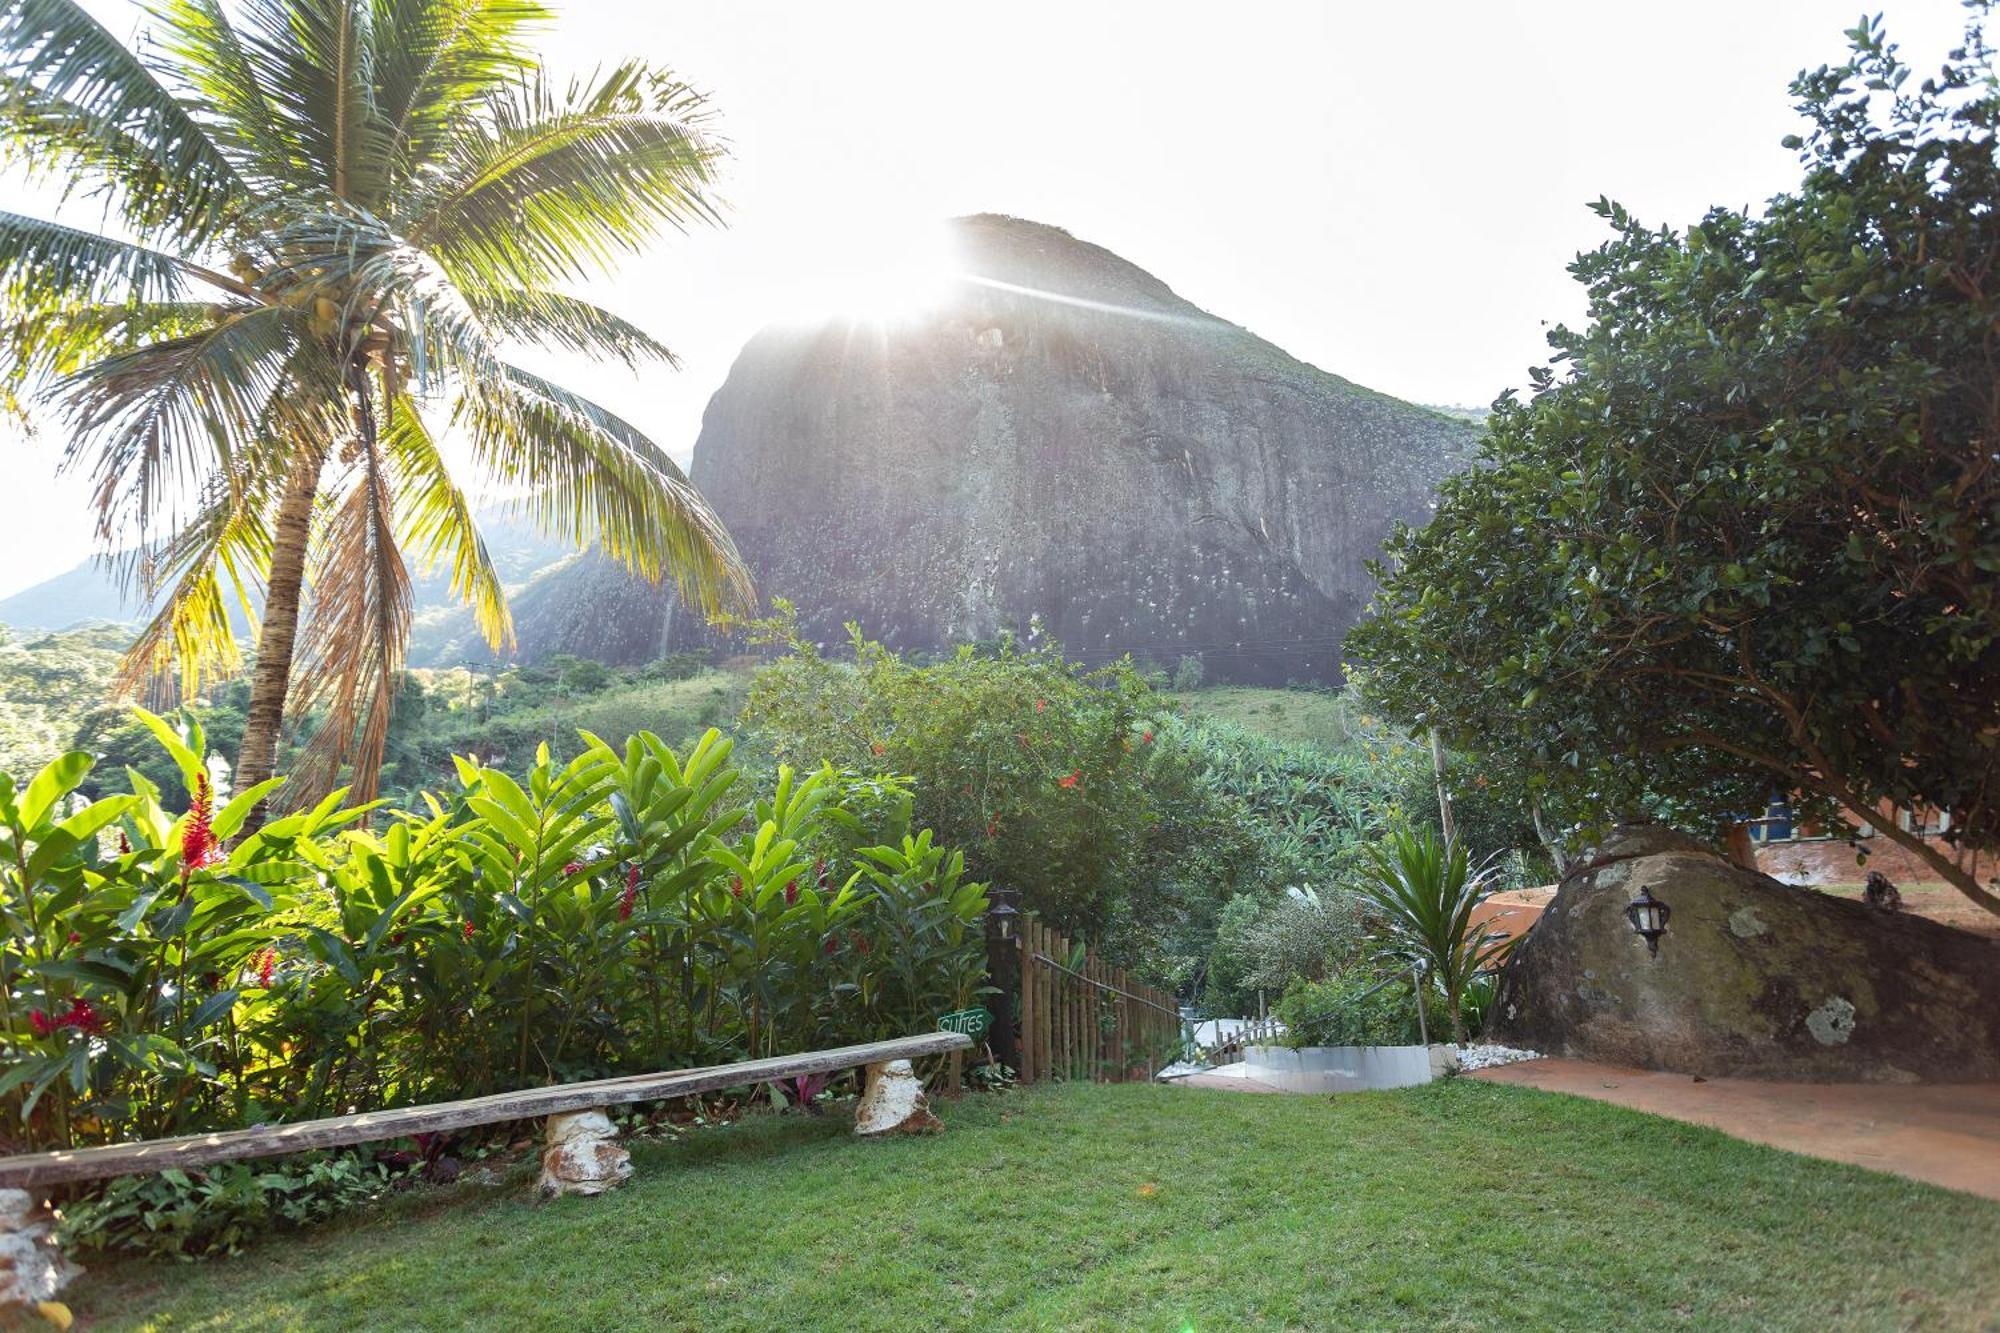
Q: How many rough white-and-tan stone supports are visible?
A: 3